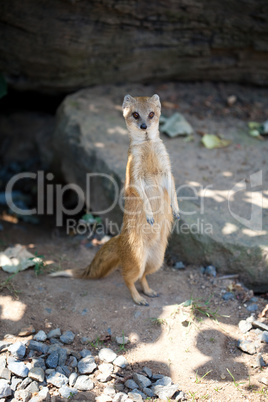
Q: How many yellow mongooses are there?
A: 1